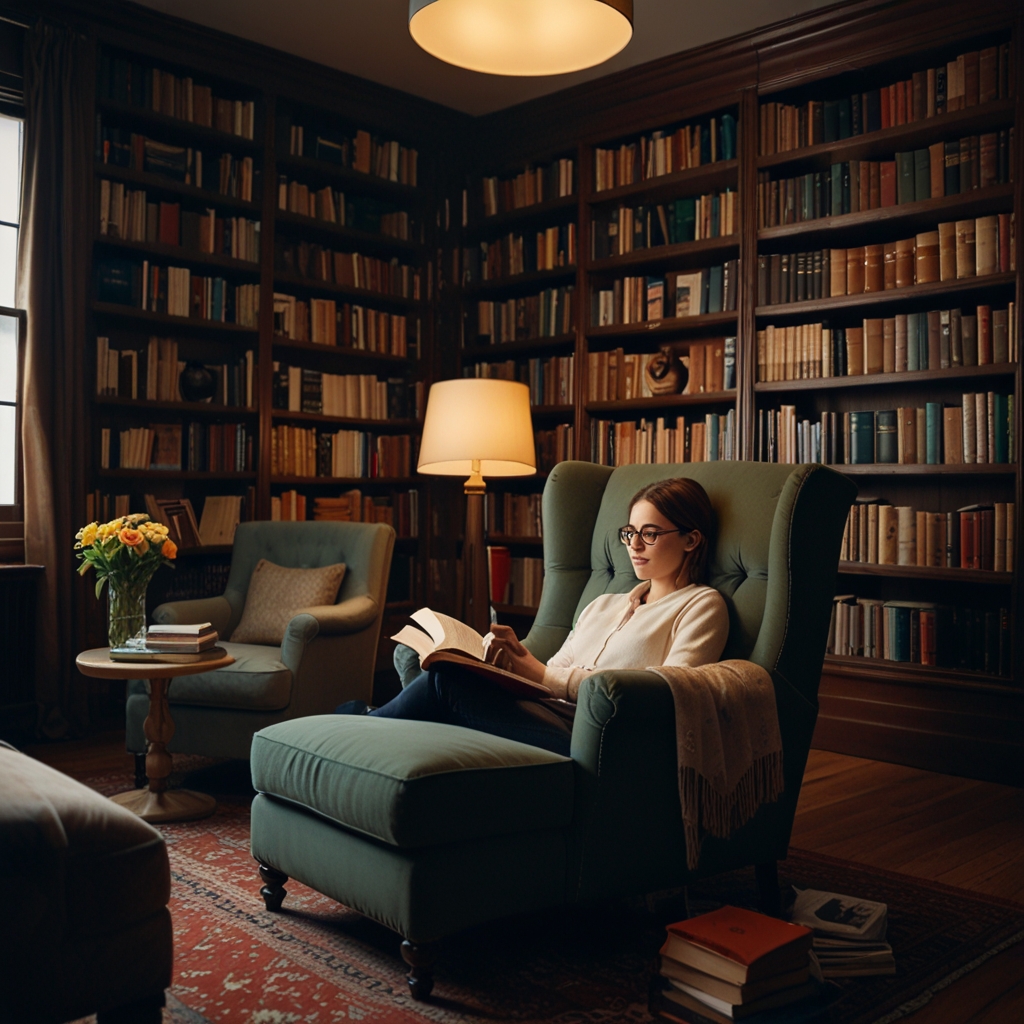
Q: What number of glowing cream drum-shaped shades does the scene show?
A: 2